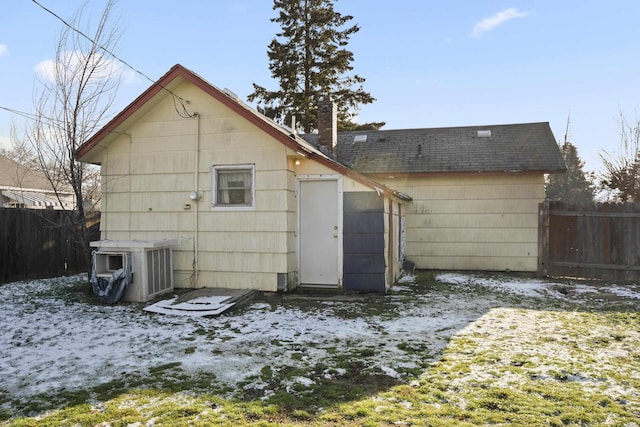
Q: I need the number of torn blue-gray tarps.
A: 1